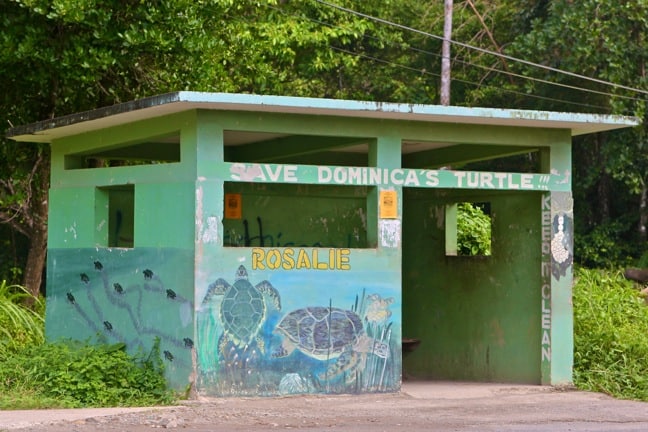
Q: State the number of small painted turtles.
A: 9